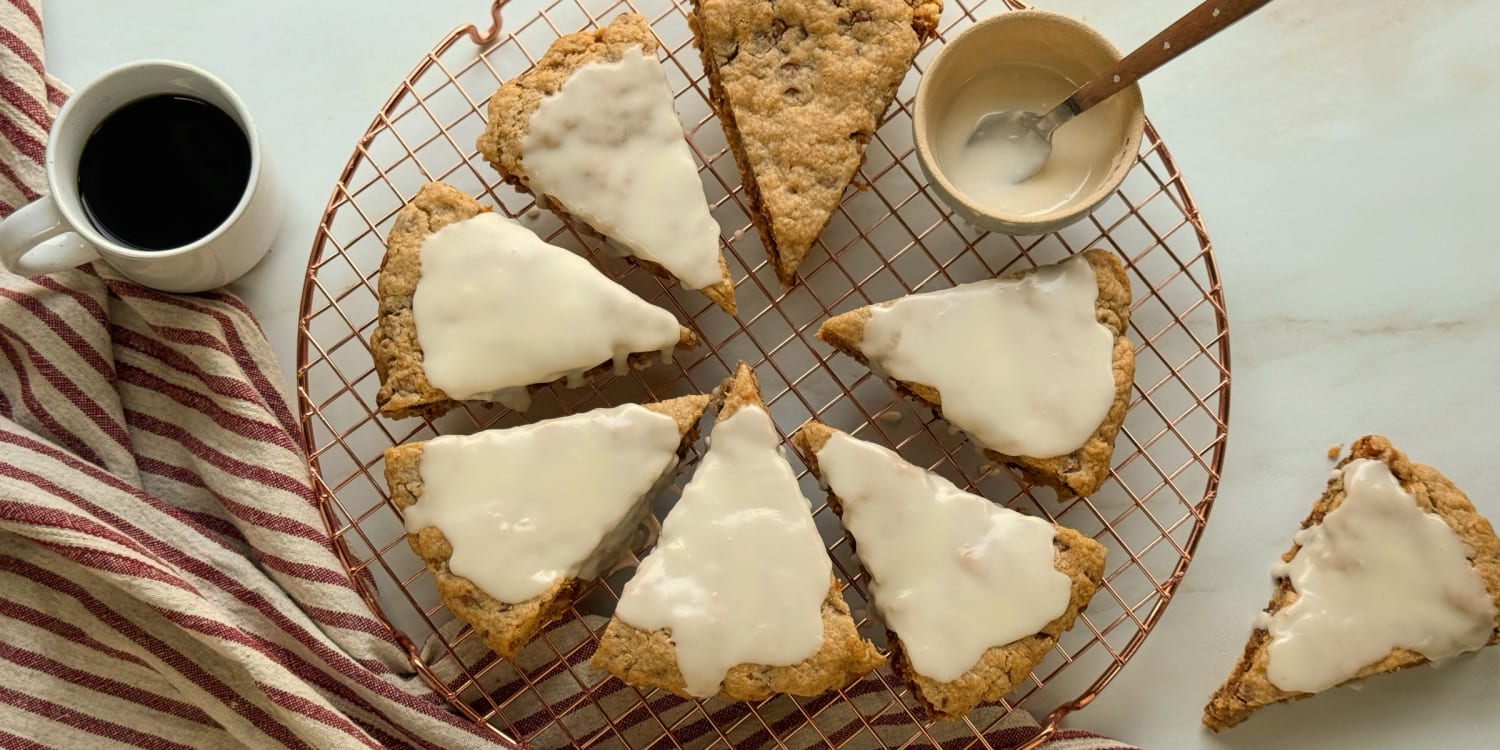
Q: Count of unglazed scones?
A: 1